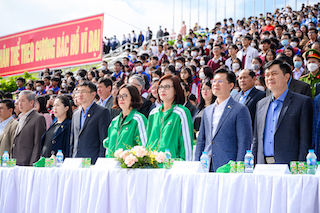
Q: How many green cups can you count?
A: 12